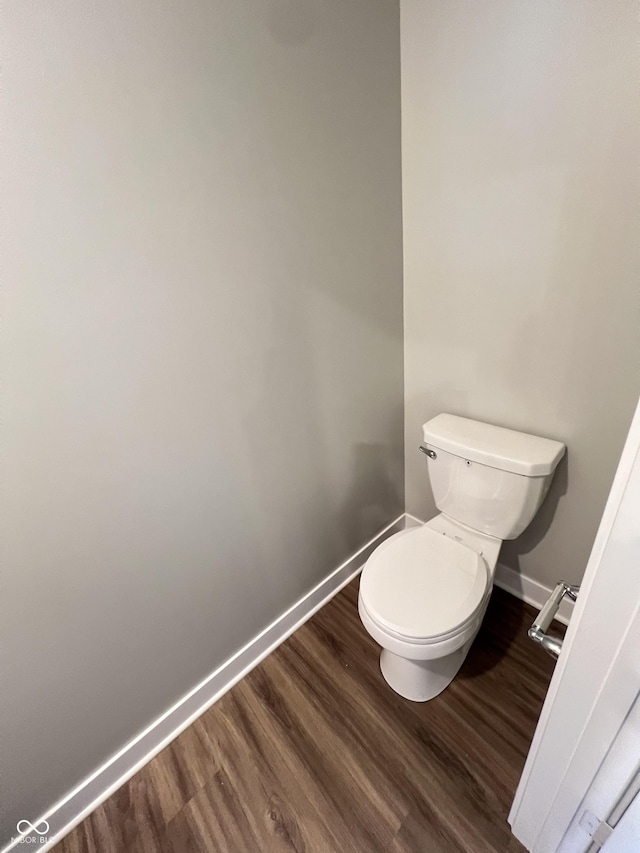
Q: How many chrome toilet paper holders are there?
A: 1